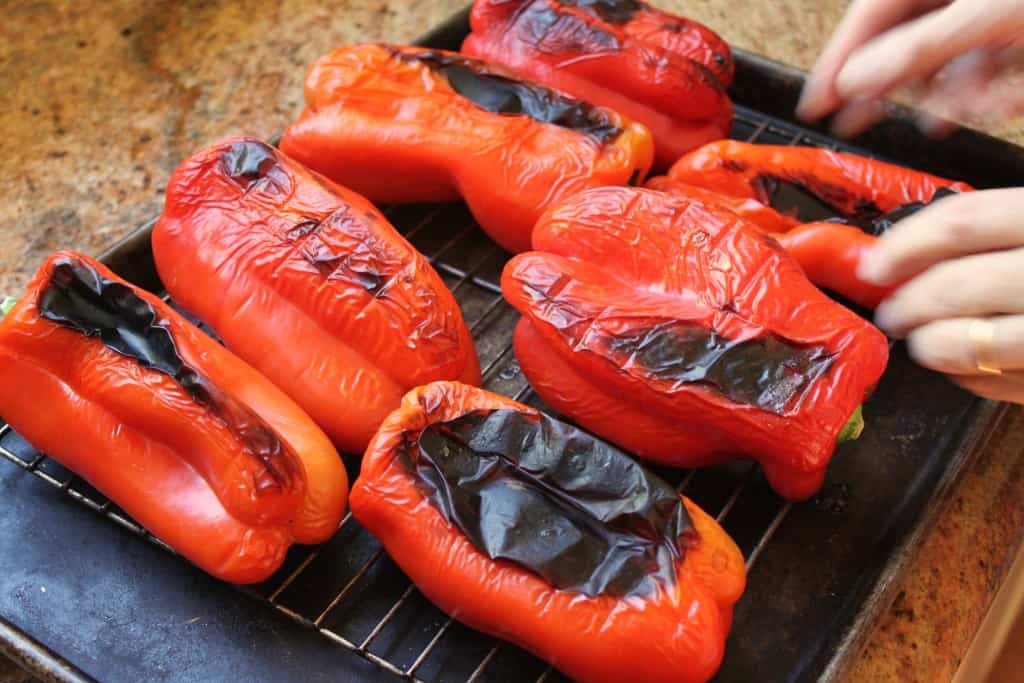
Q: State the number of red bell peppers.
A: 7